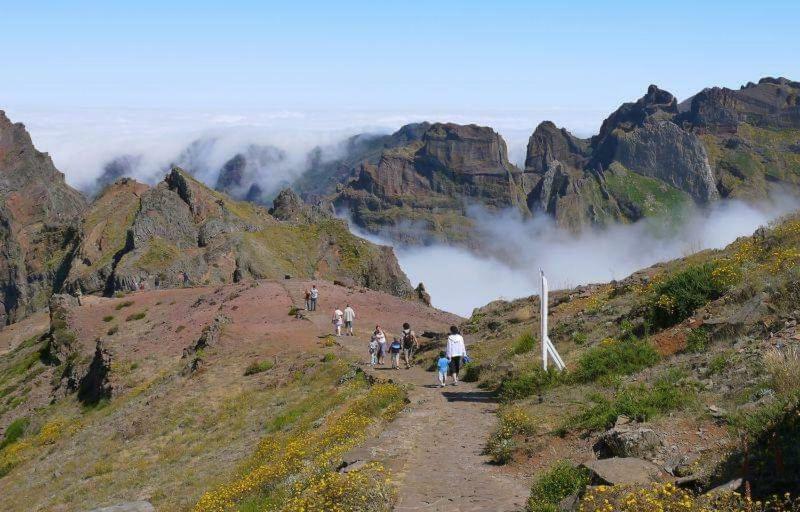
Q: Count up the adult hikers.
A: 7